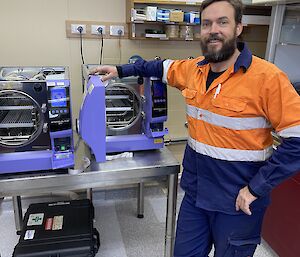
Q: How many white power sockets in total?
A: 3